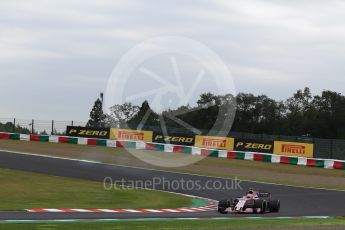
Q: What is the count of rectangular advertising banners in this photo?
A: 6